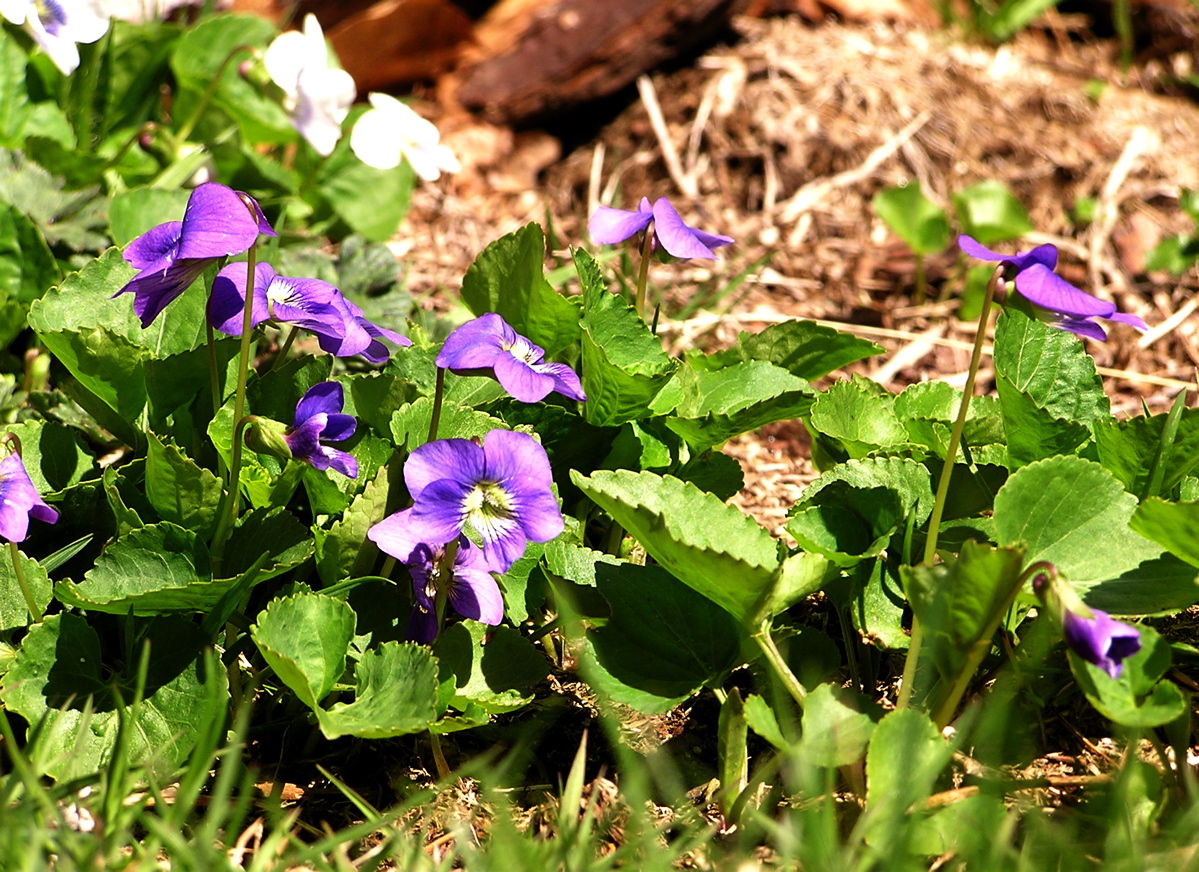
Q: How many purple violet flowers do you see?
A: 11